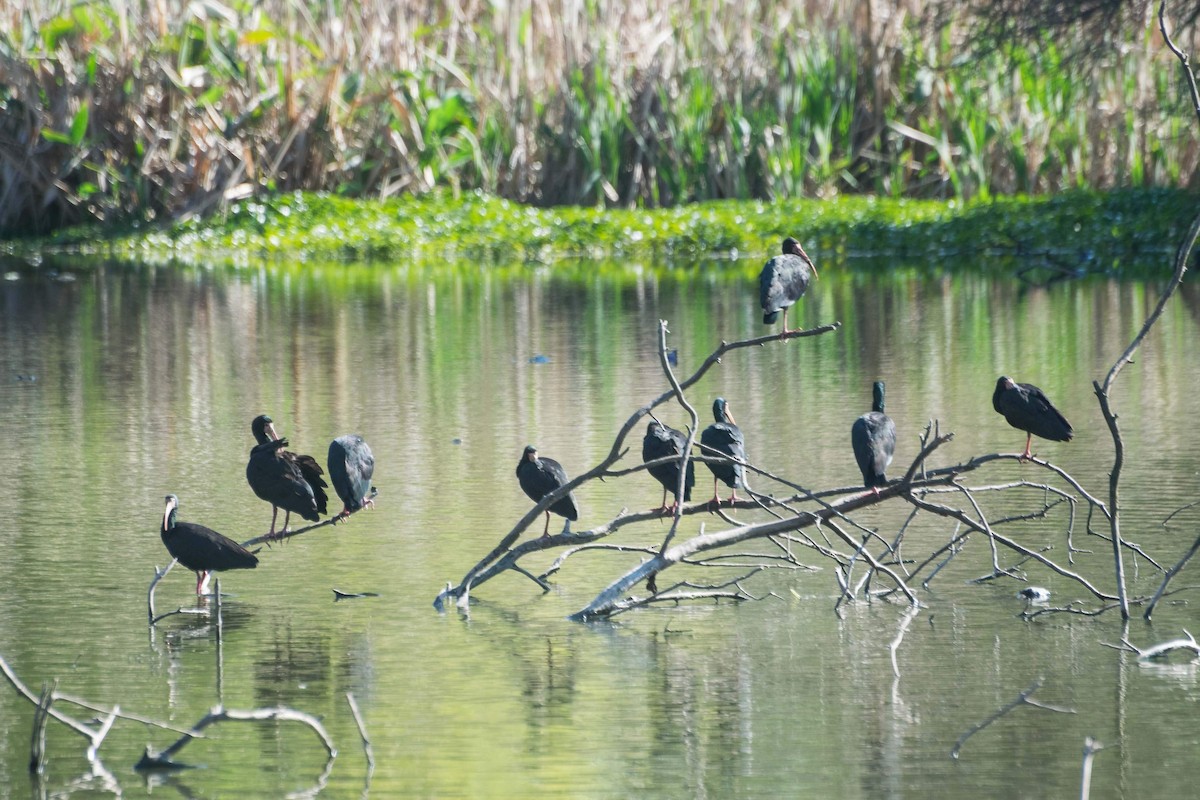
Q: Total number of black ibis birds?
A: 9